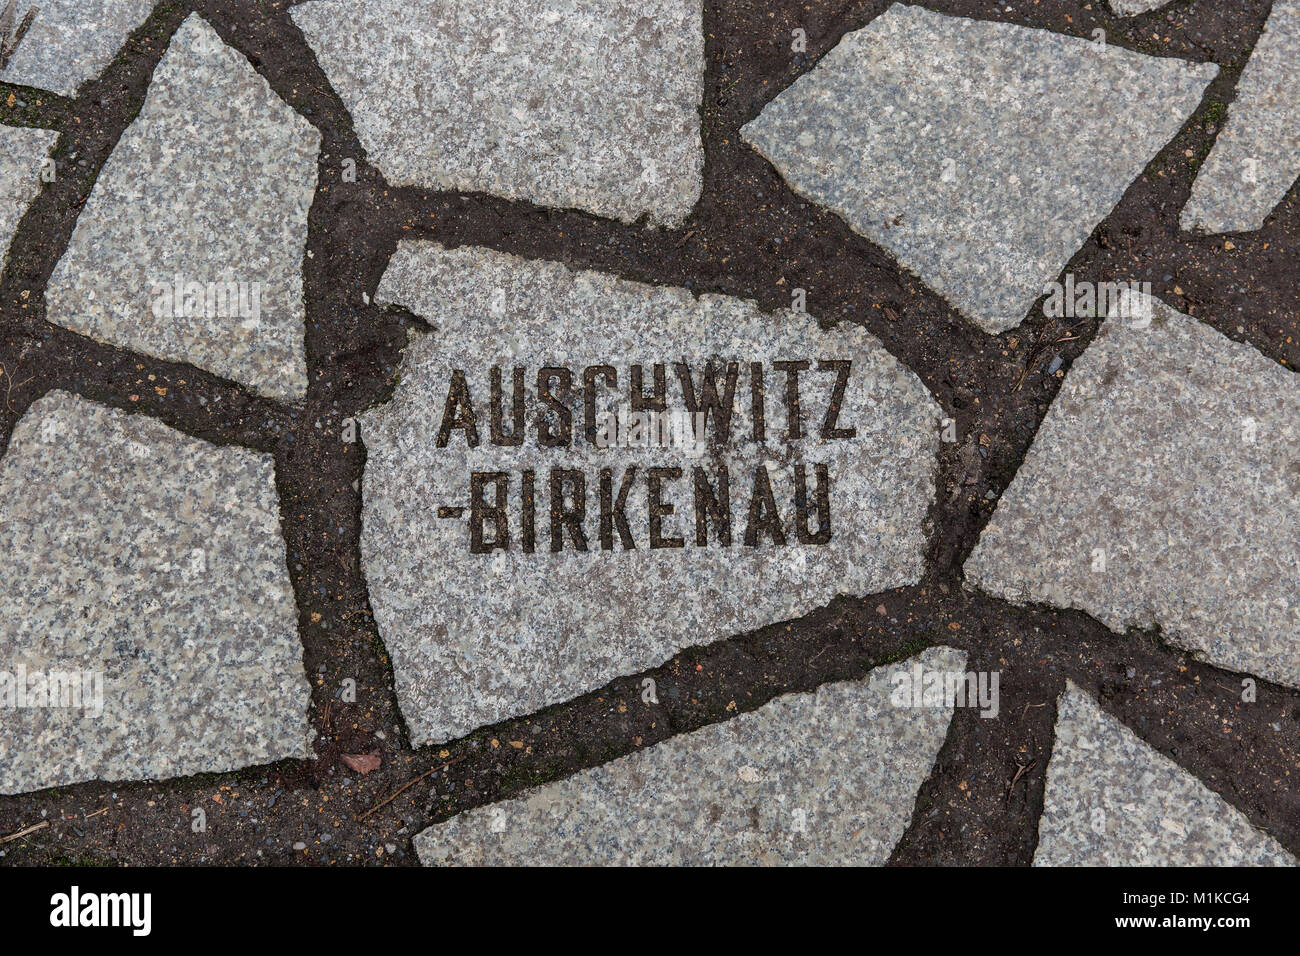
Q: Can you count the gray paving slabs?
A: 12